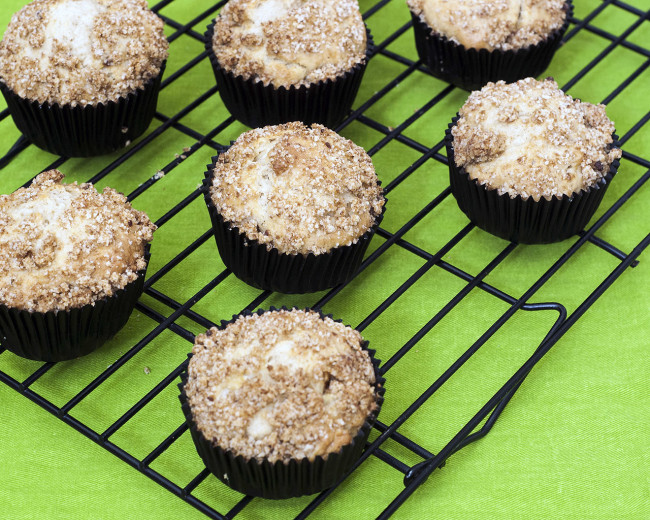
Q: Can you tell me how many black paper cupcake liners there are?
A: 7